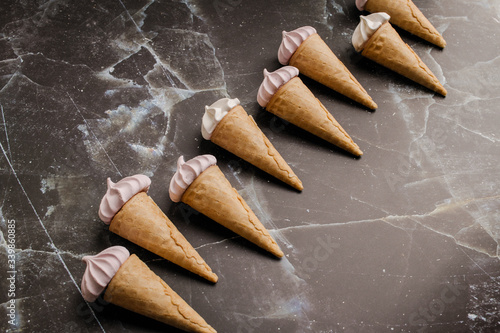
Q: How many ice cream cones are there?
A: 8